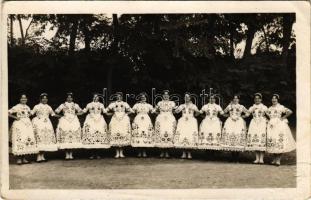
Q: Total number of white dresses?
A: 12